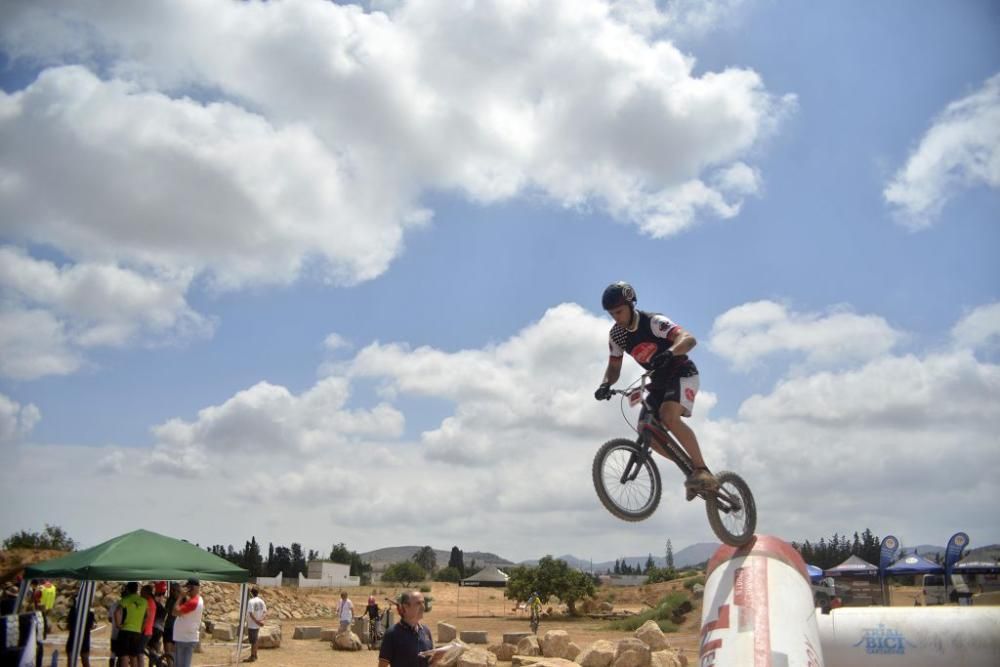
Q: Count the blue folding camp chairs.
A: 0